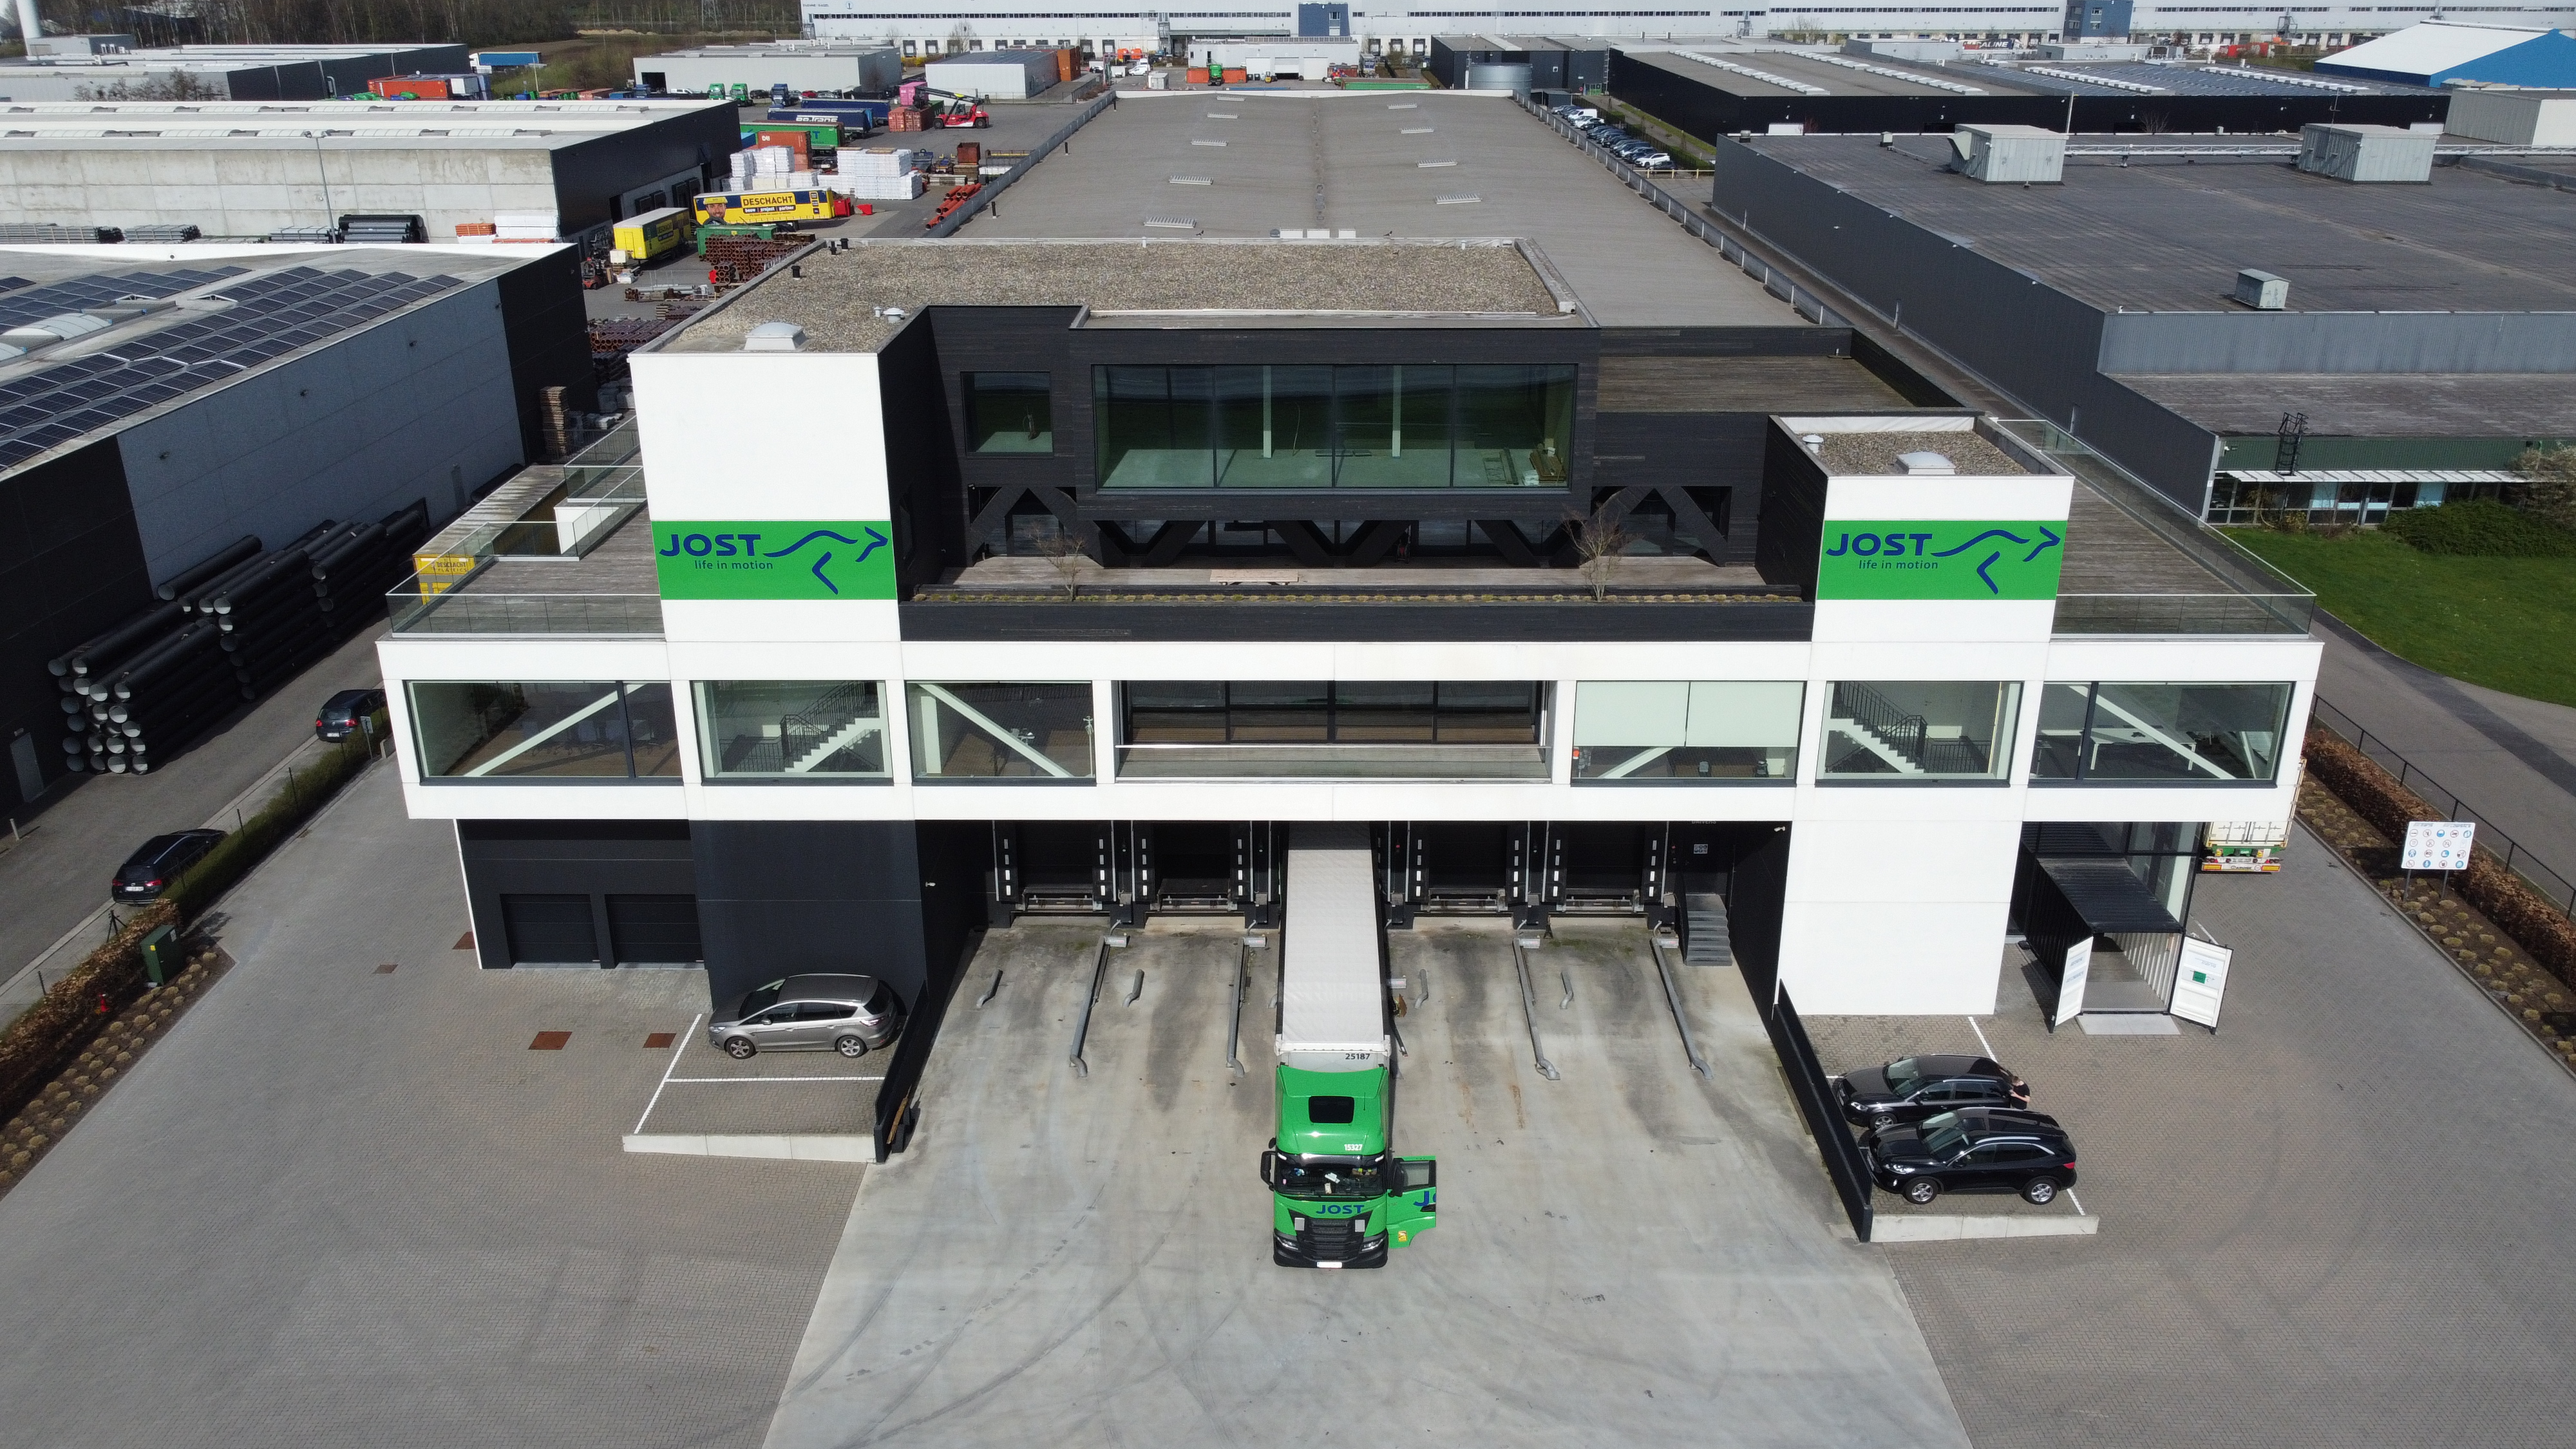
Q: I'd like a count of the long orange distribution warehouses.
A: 0